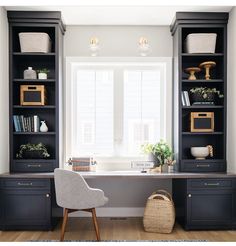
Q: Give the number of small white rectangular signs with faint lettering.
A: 1